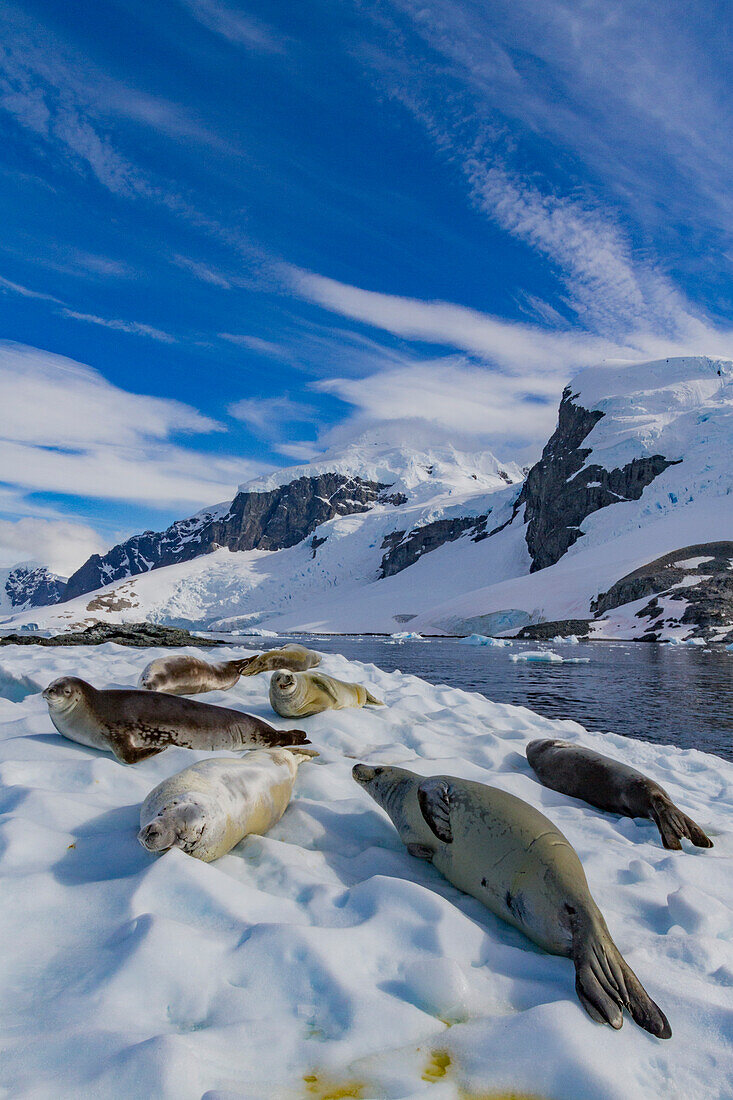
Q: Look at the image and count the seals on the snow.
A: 7